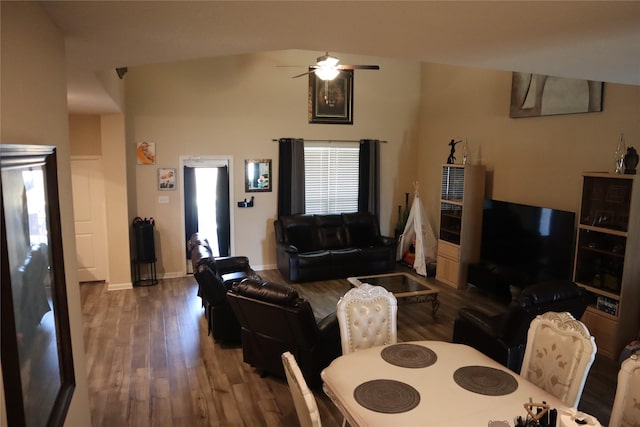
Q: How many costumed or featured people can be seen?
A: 0